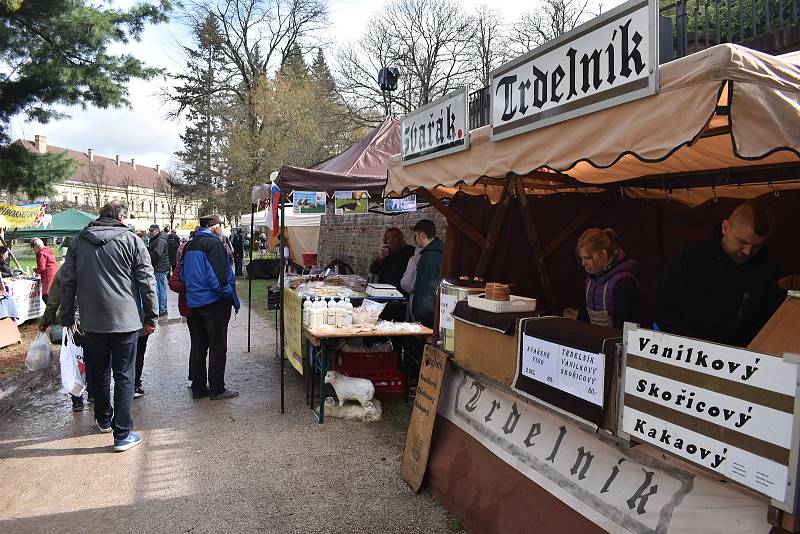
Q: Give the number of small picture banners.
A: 3